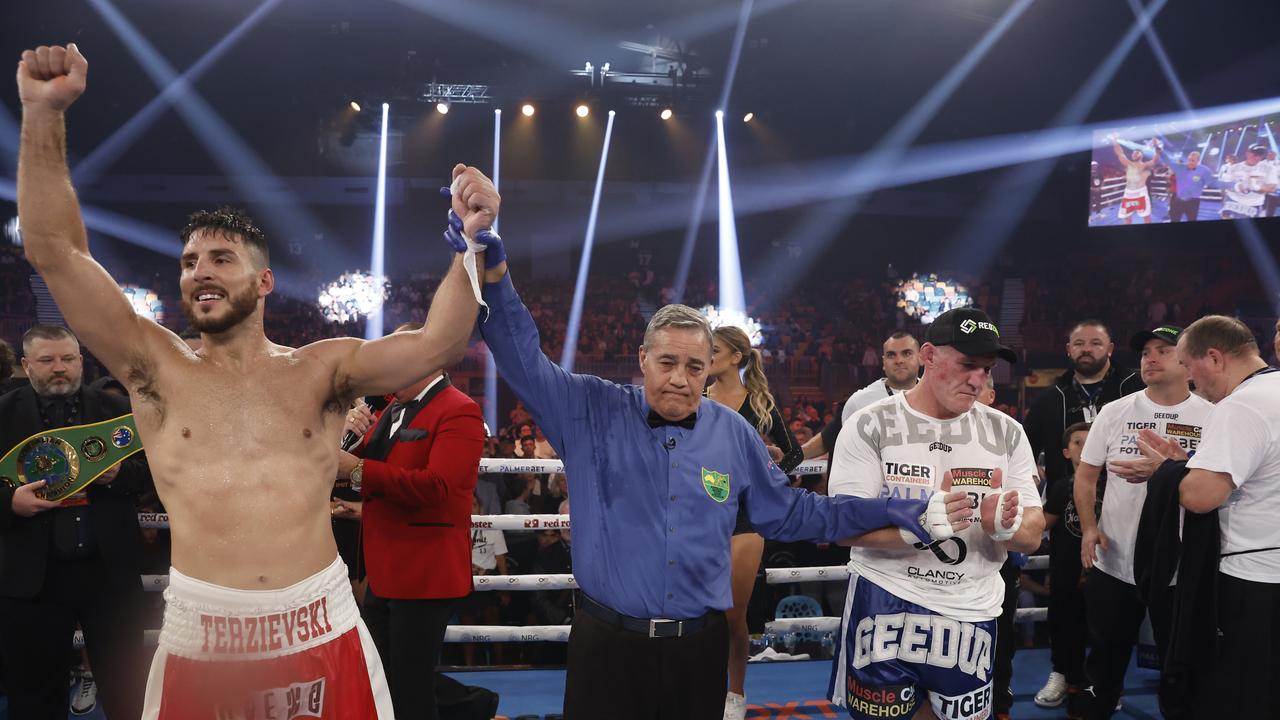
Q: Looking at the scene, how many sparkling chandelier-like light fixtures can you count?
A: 4